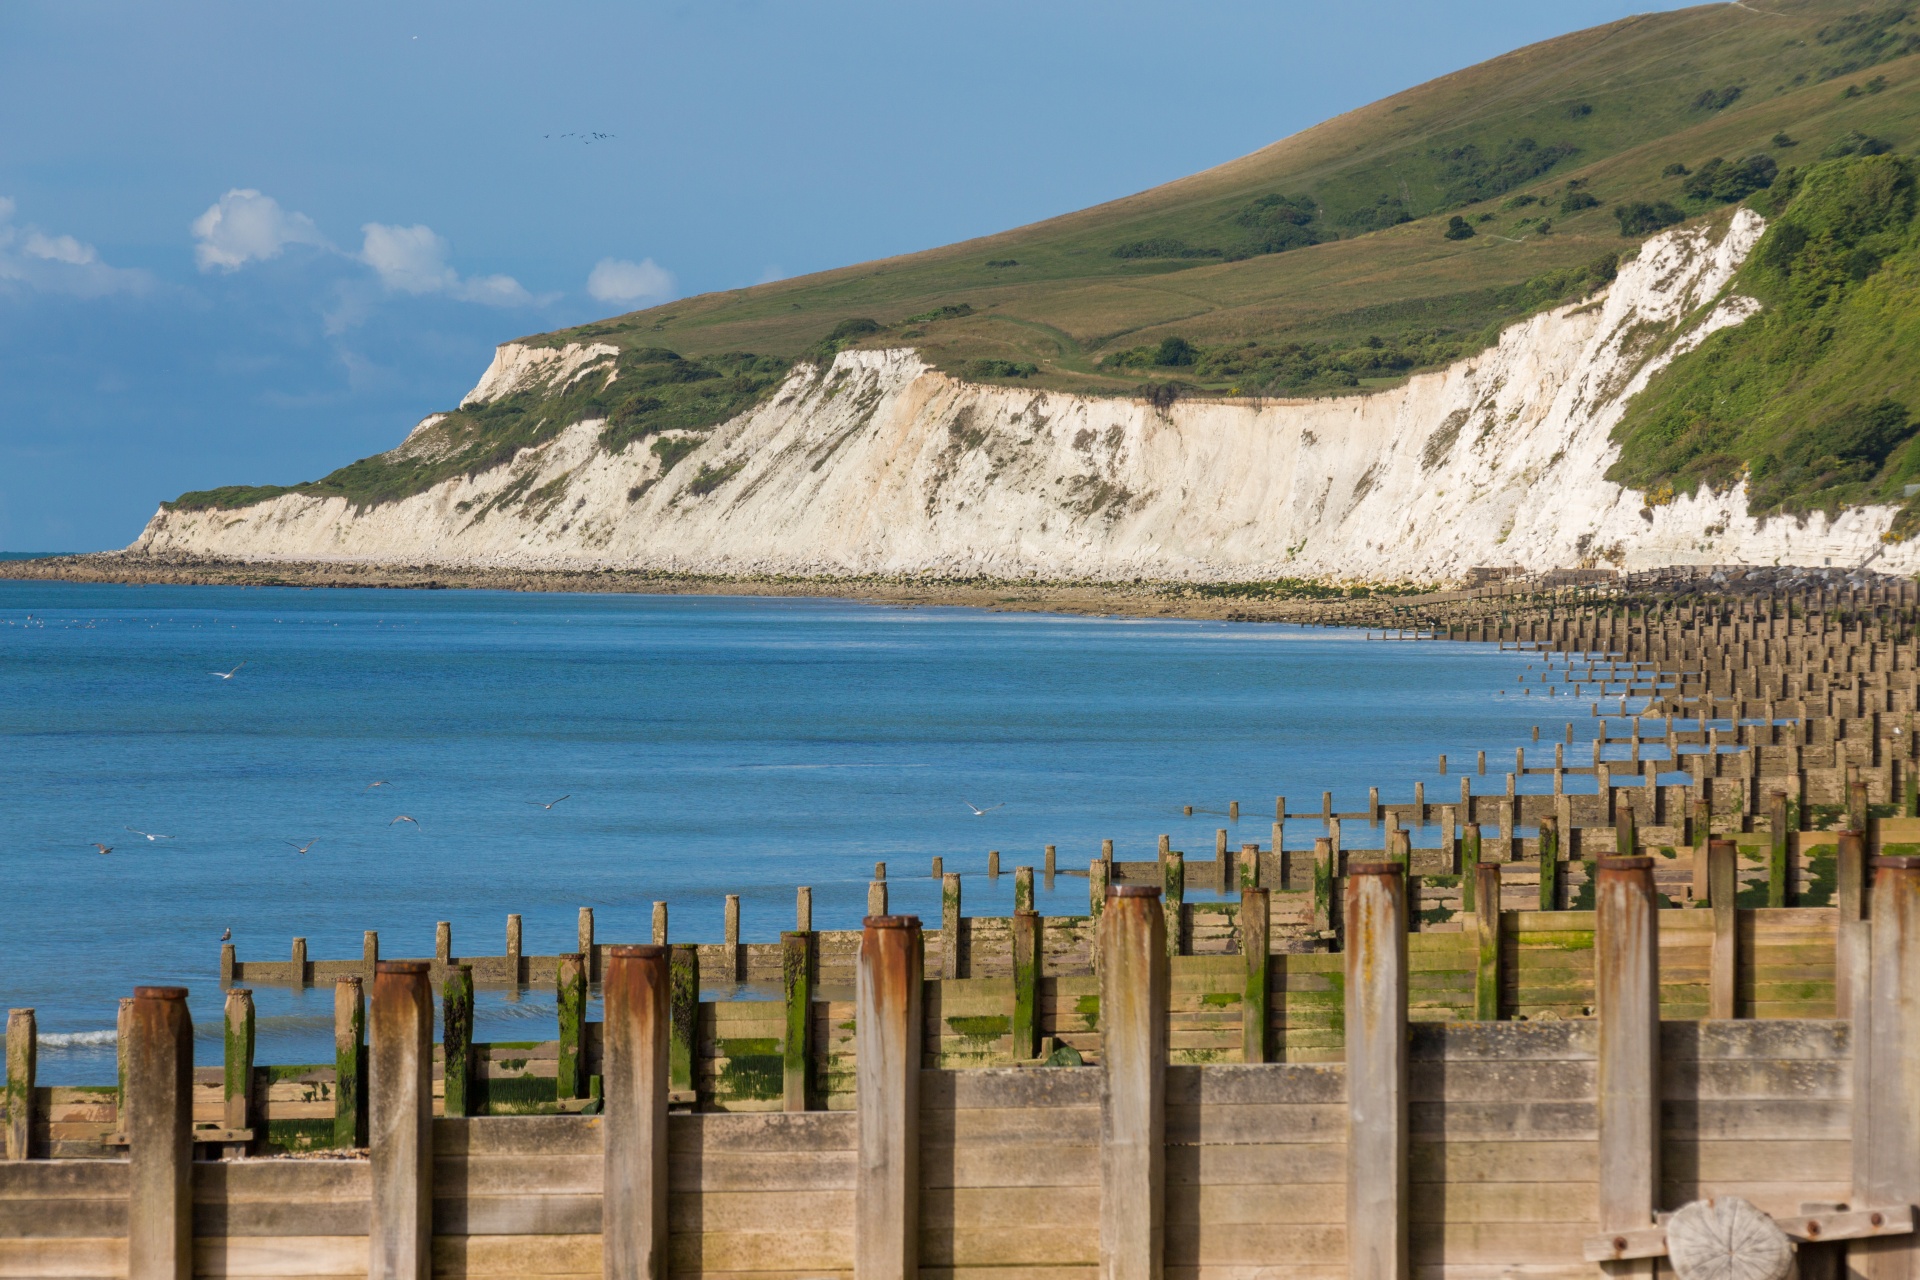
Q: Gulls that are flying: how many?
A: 8